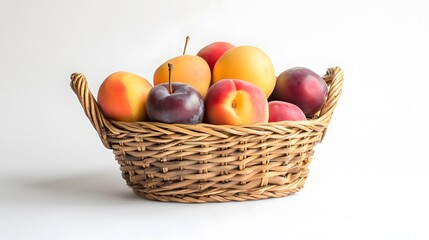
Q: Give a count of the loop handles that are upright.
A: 2